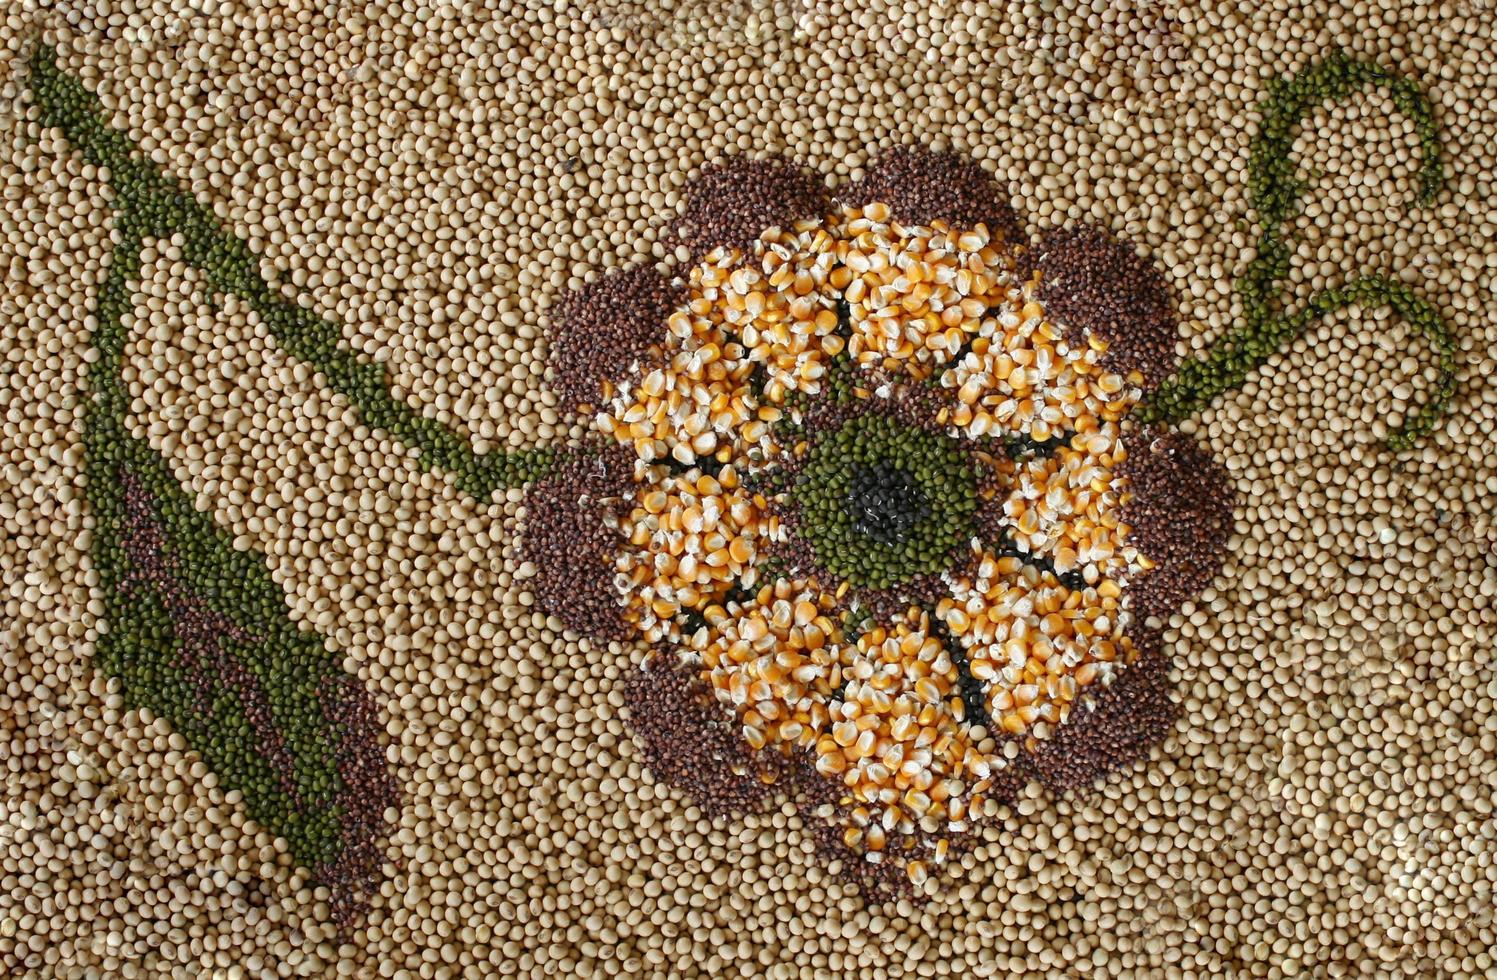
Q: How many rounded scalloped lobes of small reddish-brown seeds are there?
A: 9